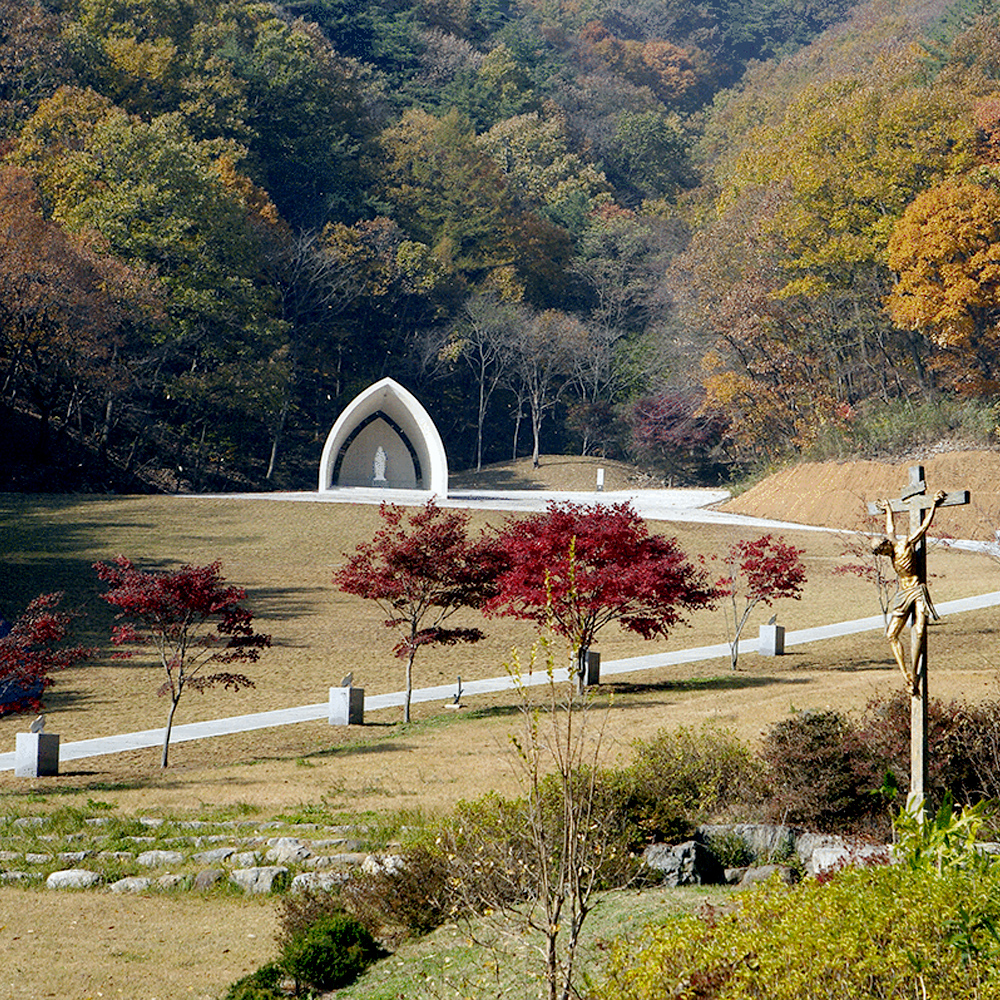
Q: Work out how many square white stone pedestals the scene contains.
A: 4